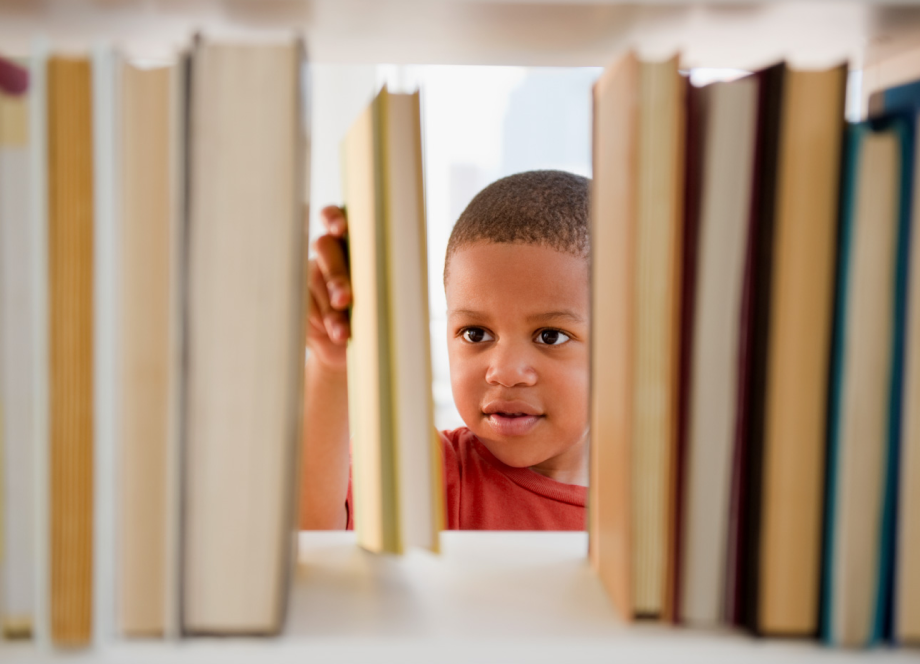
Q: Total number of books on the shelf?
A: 10